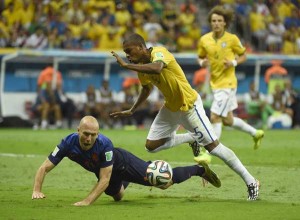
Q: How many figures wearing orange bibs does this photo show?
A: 4